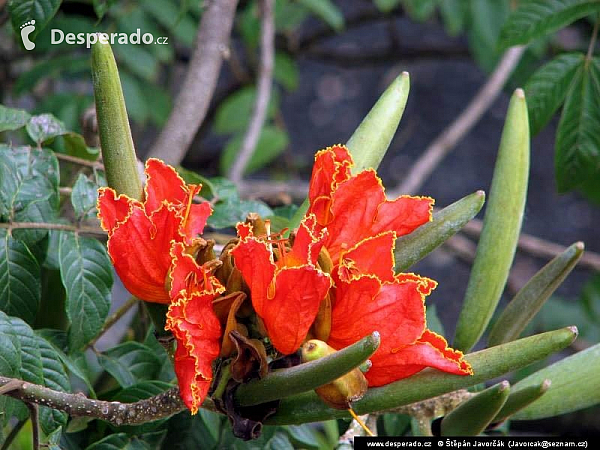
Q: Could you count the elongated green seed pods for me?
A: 10